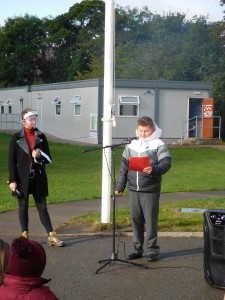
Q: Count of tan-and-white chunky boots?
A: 2